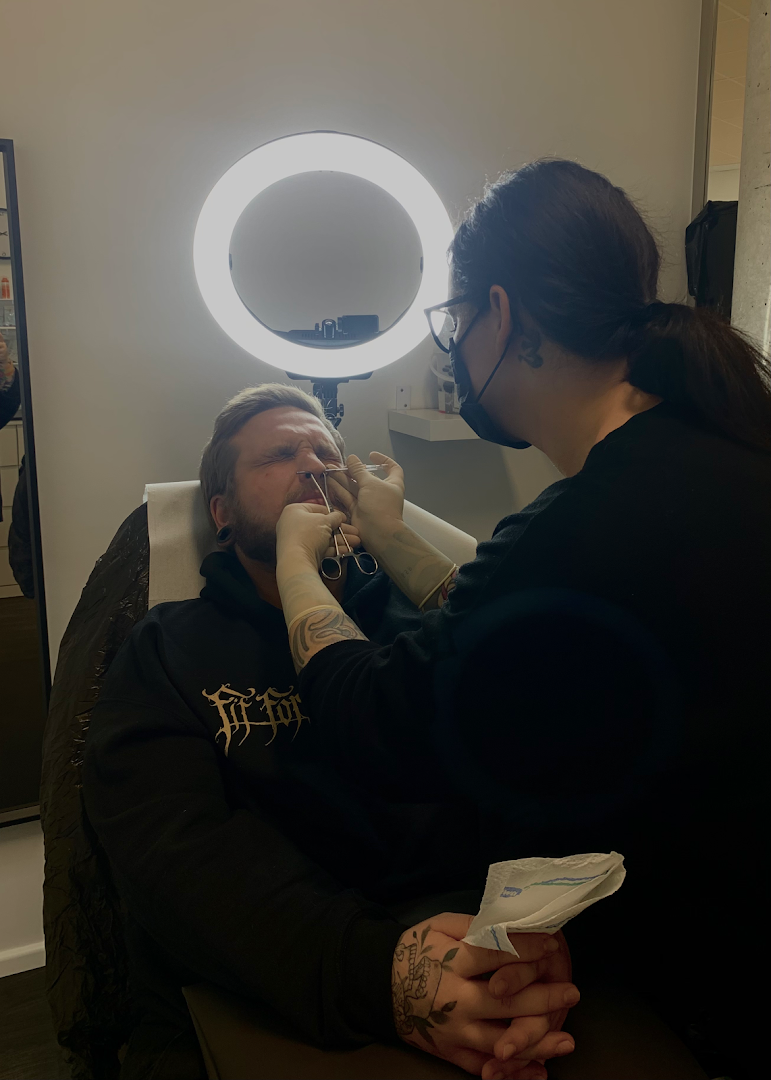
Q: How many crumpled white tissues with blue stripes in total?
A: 1